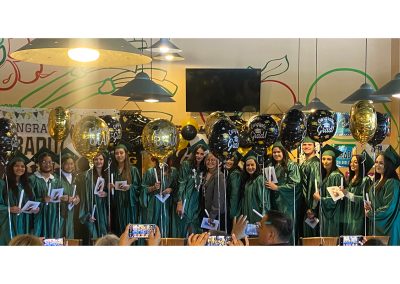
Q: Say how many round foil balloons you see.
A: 12